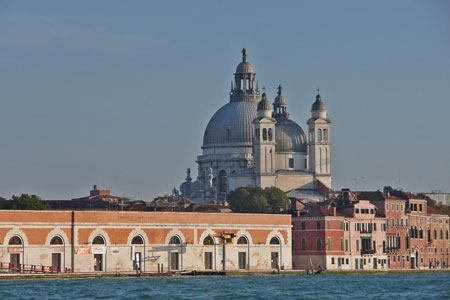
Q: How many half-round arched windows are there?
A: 8